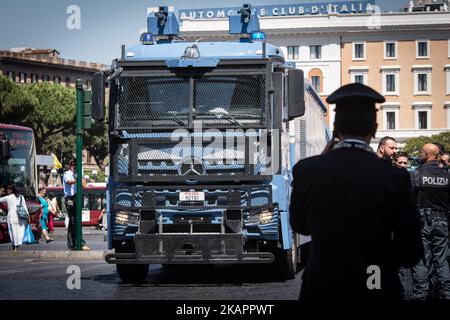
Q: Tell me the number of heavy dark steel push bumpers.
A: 1